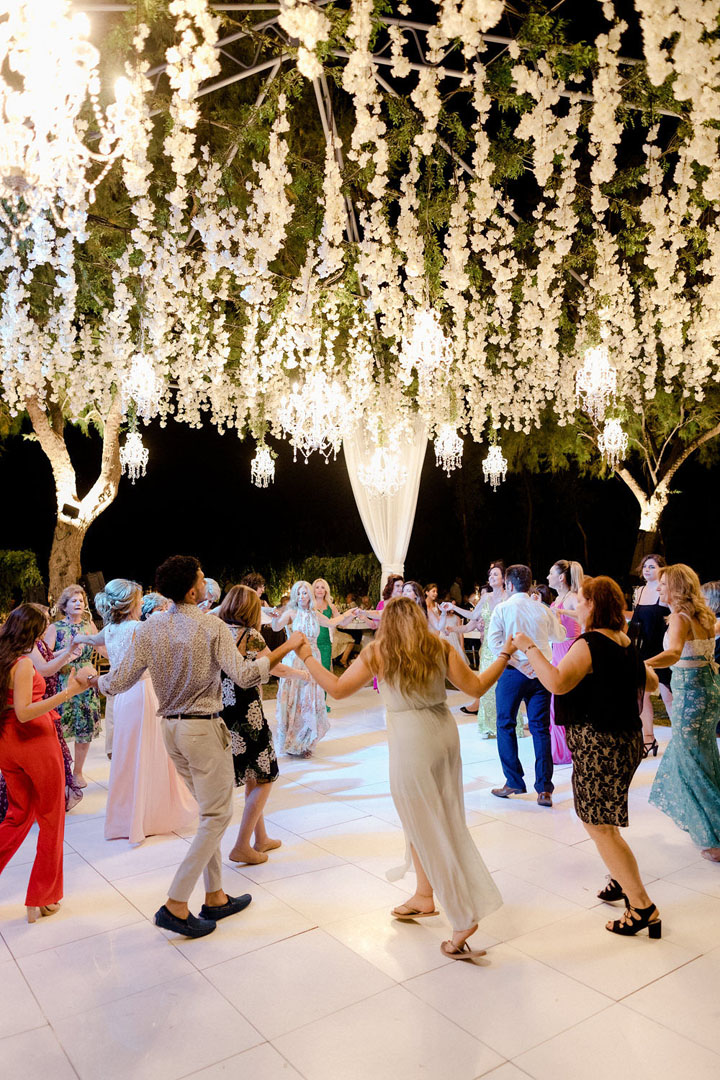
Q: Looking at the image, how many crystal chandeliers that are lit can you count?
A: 11